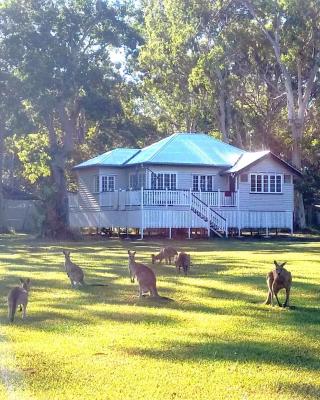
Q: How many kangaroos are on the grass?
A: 6